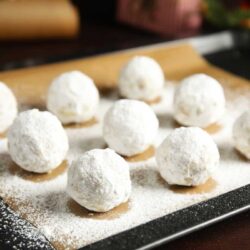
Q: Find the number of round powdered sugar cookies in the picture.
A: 9